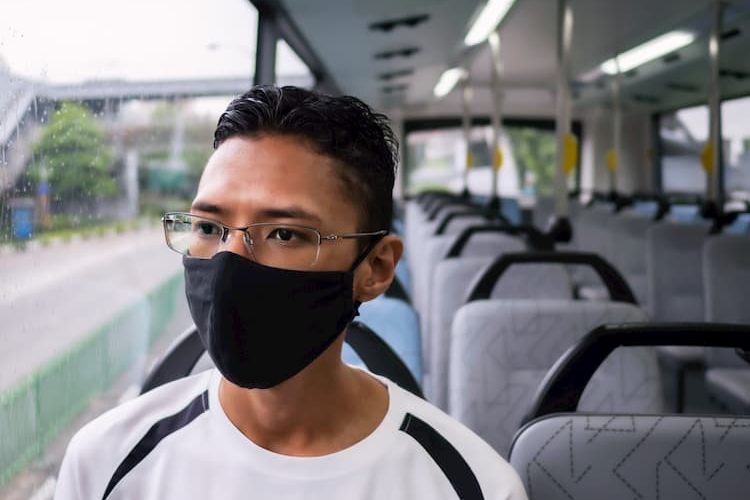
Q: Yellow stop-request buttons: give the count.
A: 5